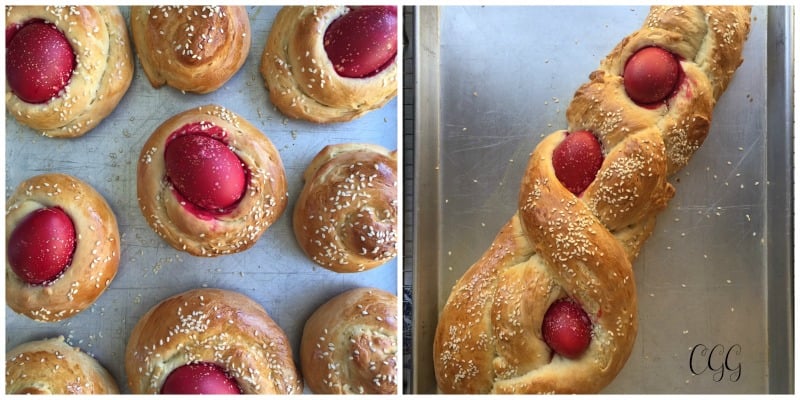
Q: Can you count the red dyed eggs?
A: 8